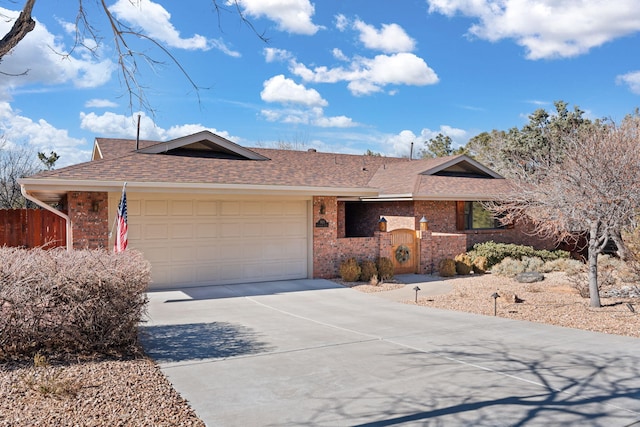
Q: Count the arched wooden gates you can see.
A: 1